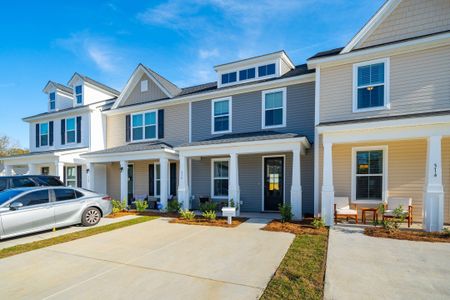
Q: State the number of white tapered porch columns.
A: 5